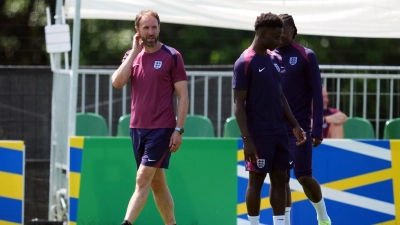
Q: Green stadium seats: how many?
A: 6